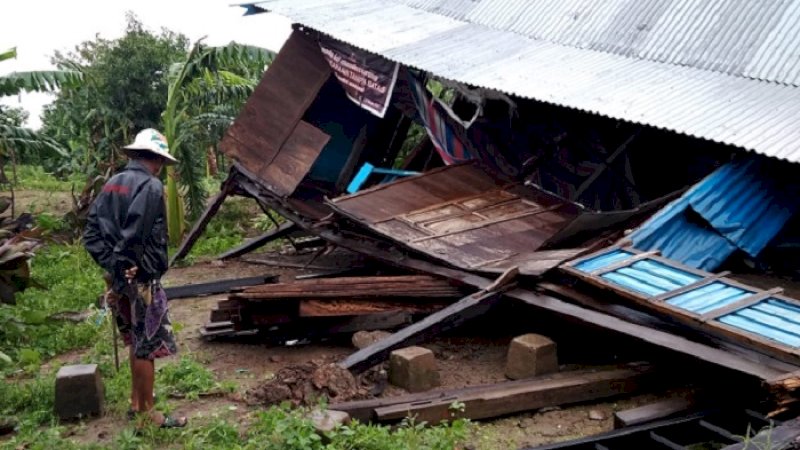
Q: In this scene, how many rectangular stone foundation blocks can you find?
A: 3